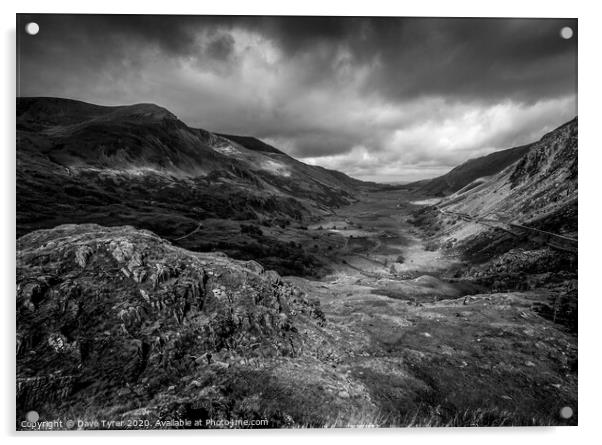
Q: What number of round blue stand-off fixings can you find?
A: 0